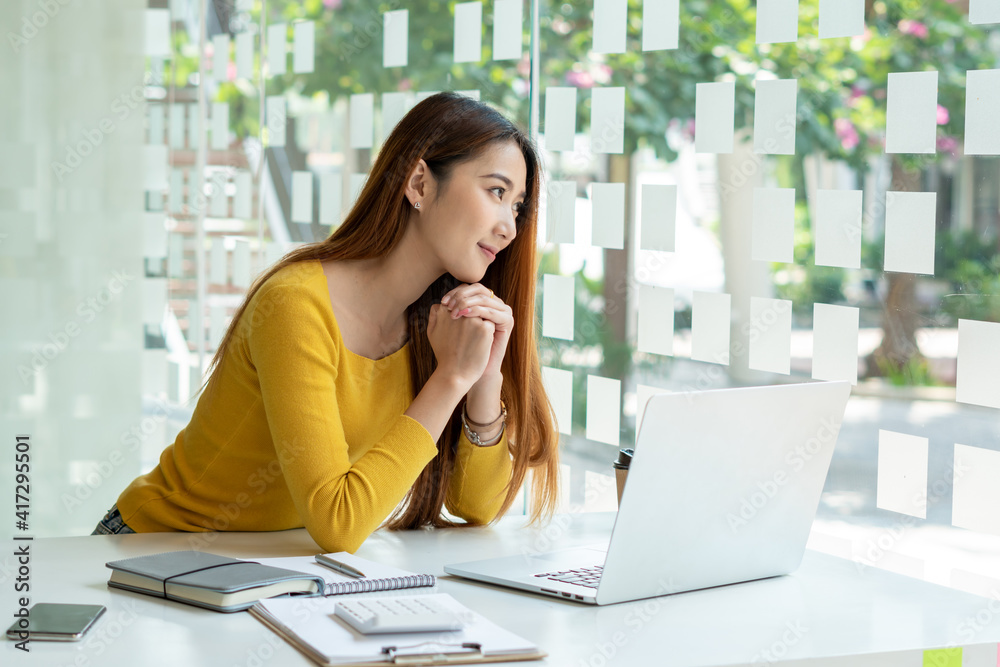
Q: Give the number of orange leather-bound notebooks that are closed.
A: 0